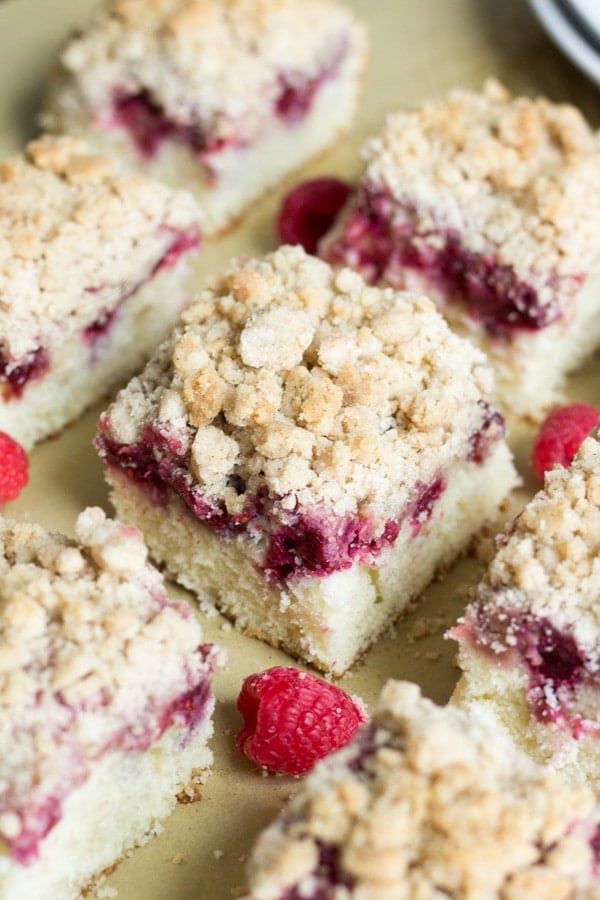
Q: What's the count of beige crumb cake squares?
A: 7